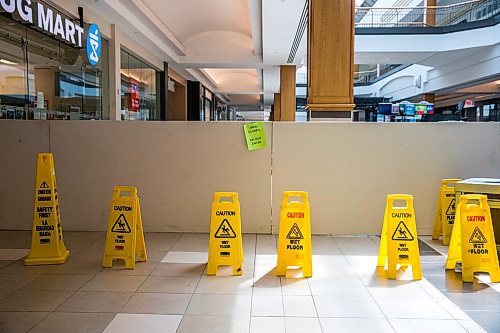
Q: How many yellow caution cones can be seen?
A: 7